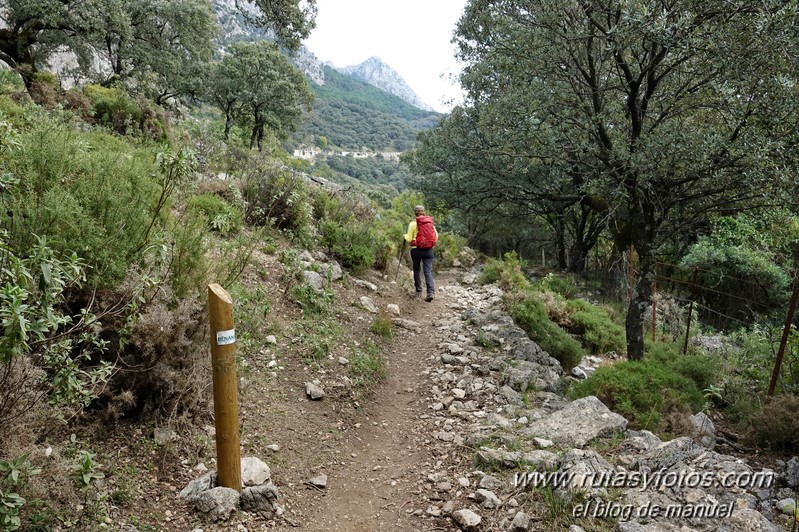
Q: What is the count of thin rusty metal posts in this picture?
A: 4